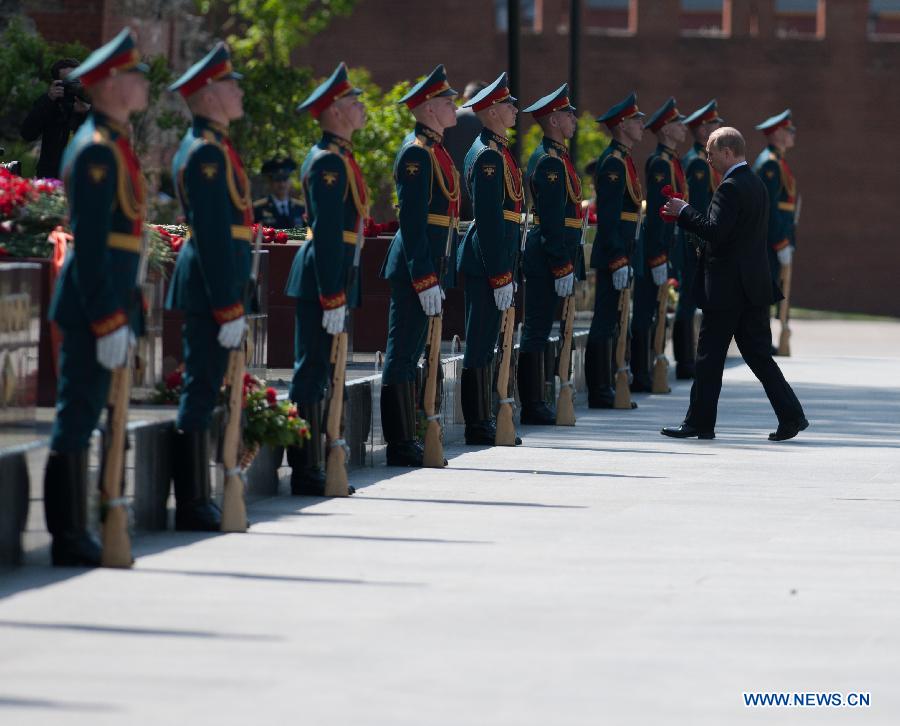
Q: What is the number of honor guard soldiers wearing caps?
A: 10